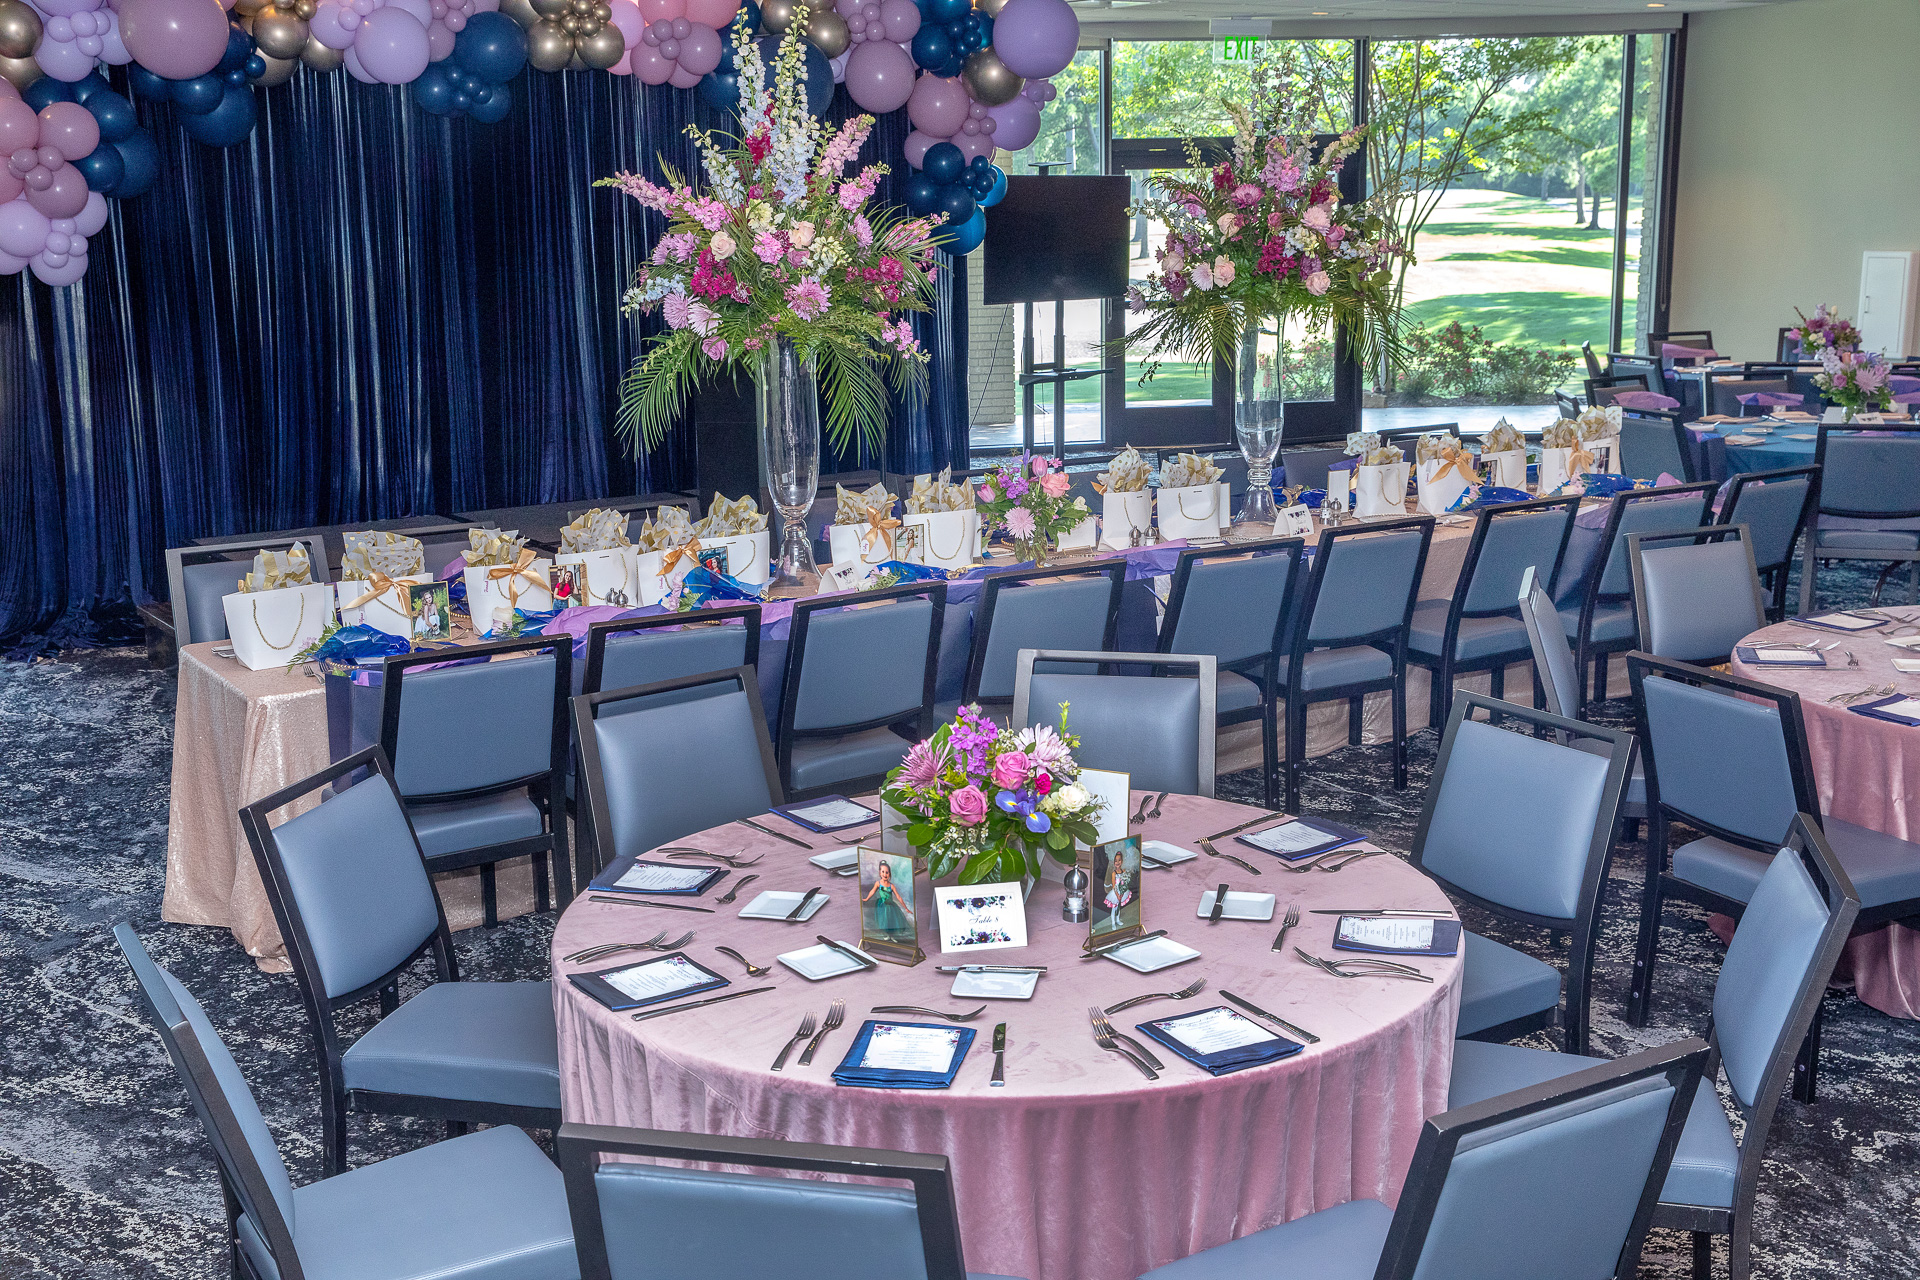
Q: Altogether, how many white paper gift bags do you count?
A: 15